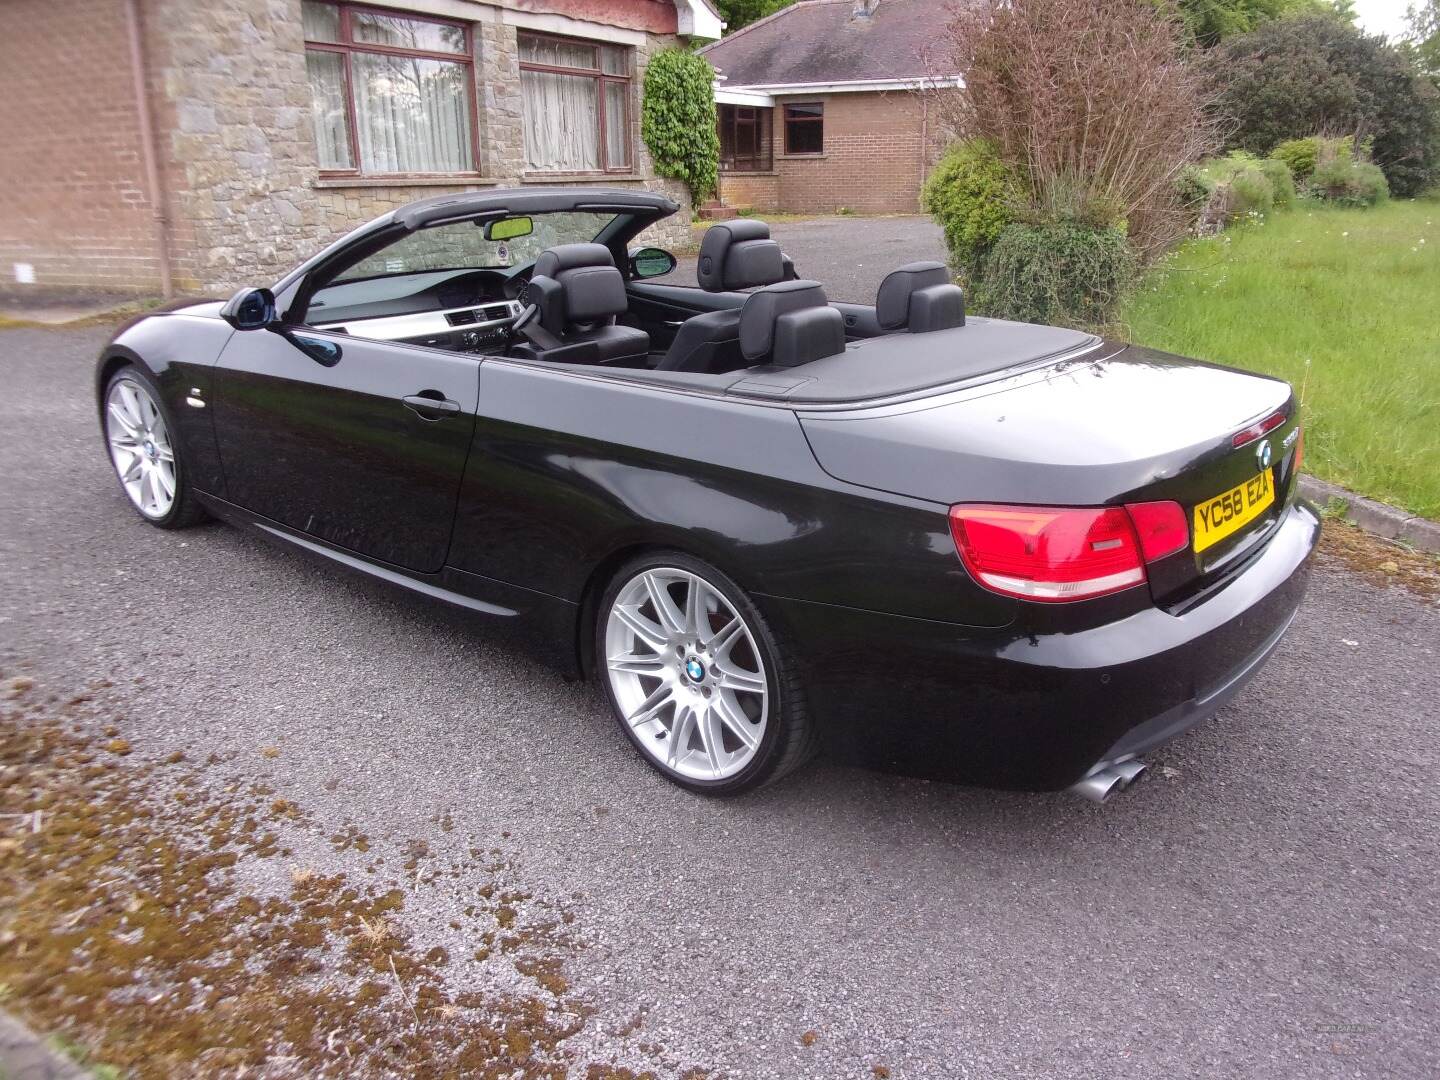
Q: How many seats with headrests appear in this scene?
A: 4